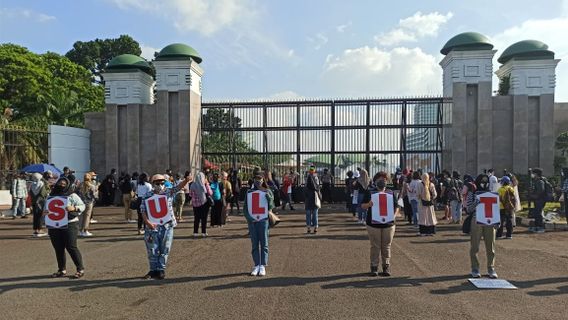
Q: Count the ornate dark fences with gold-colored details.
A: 1